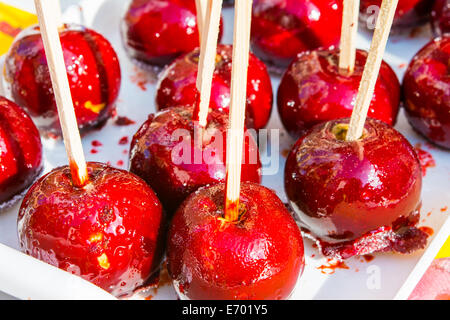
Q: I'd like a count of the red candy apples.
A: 13